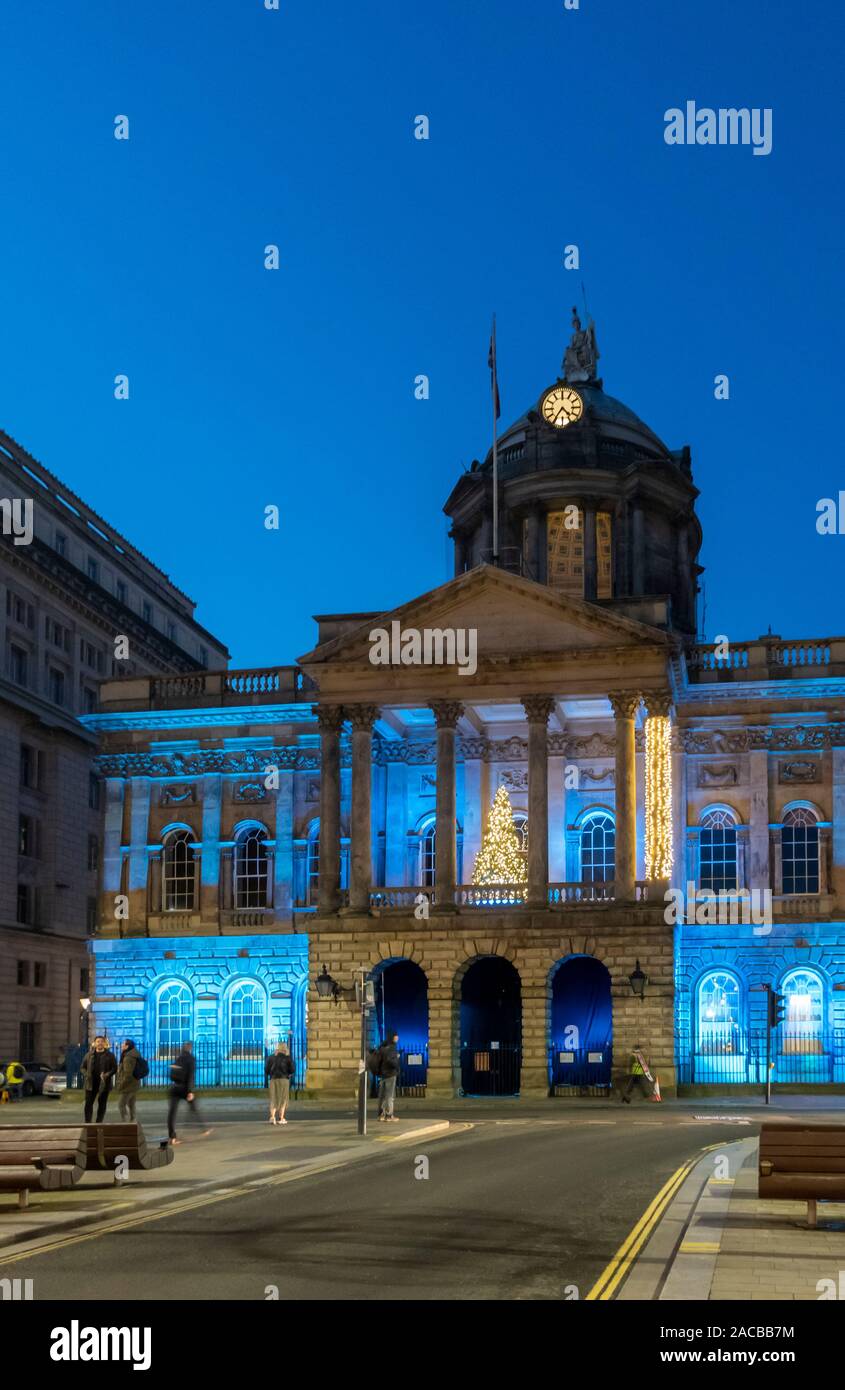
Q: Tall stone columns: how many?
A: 6